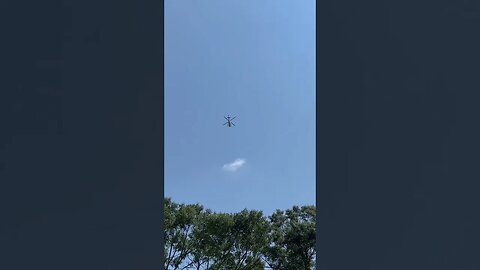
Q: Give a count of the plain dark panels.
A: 2